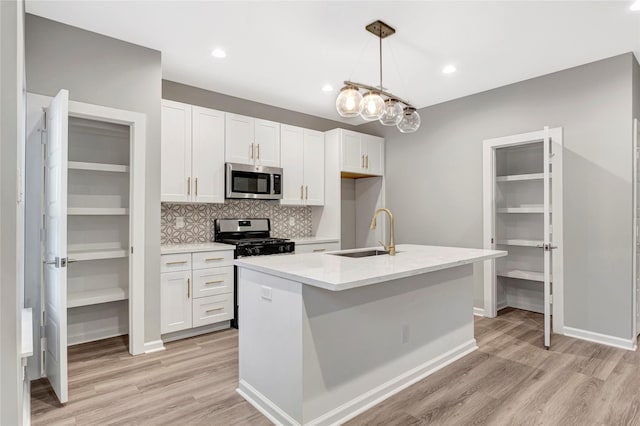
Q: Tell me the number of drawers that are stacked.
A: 3